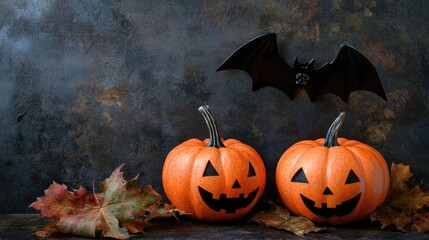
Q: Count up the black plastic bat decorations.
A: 1